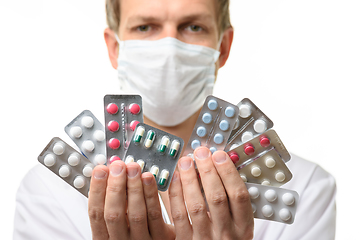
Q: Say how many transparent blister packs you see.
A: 9